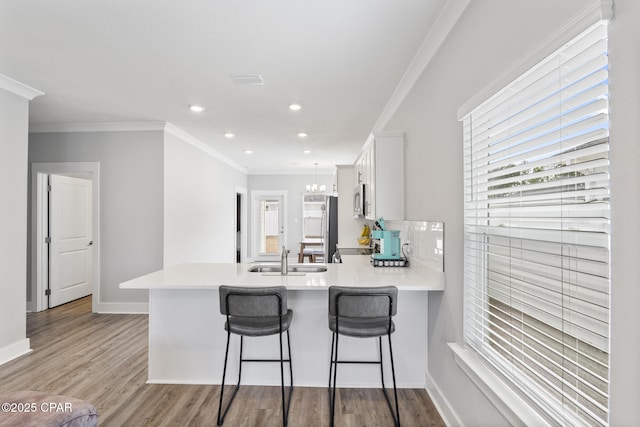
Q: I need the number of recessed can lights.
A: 6